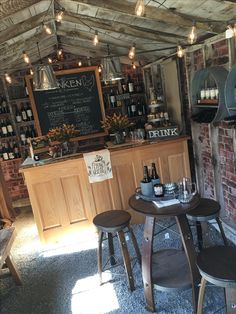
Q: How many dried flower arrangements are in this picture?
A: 2